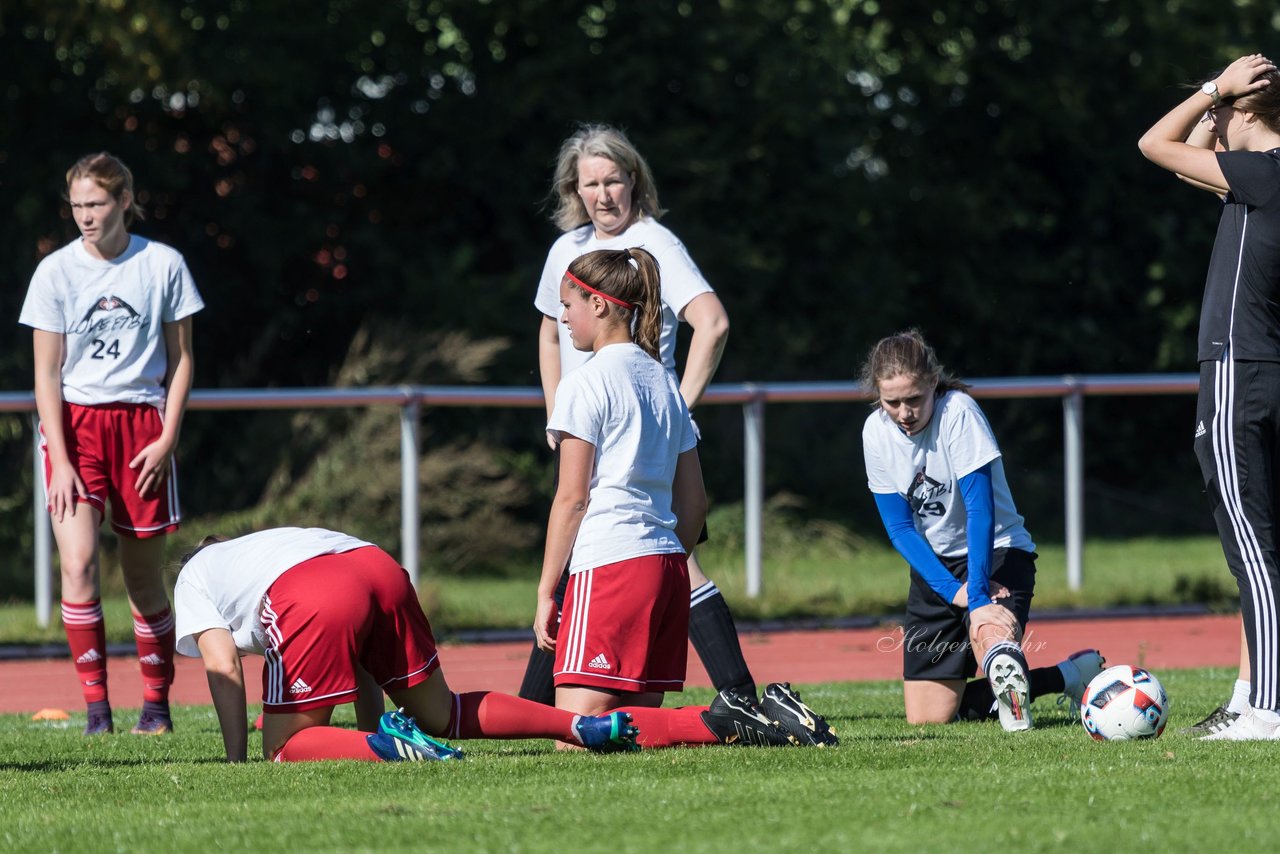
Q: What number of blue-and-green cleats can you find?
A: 2